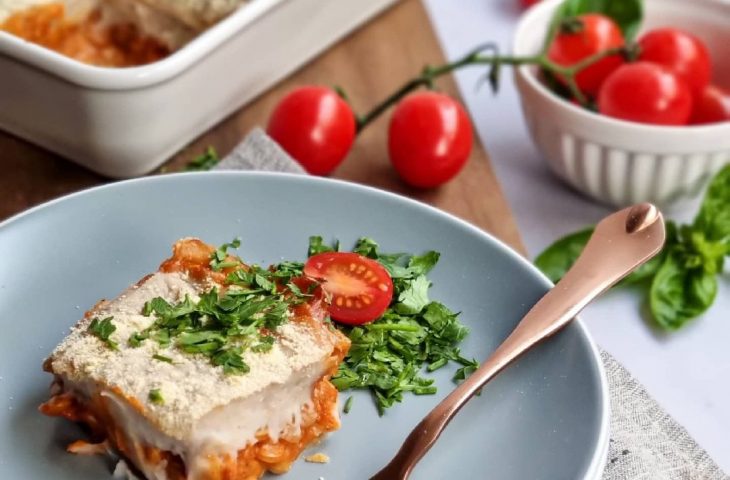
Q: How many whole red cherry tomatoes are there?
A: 6